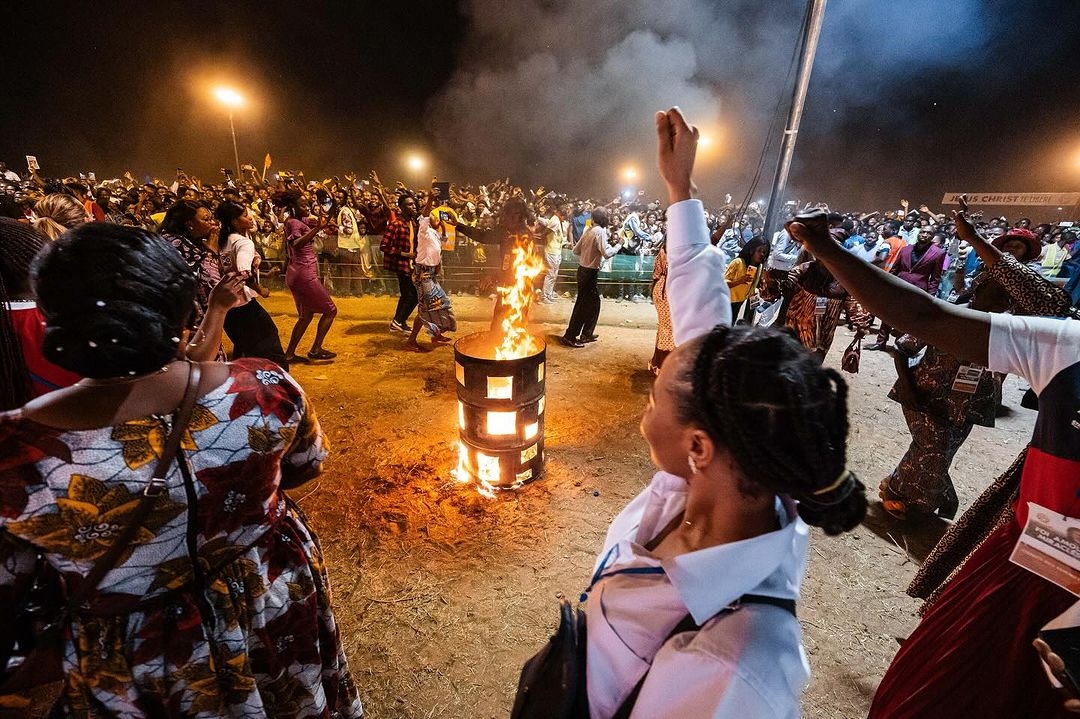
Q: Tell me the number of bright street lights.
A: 5